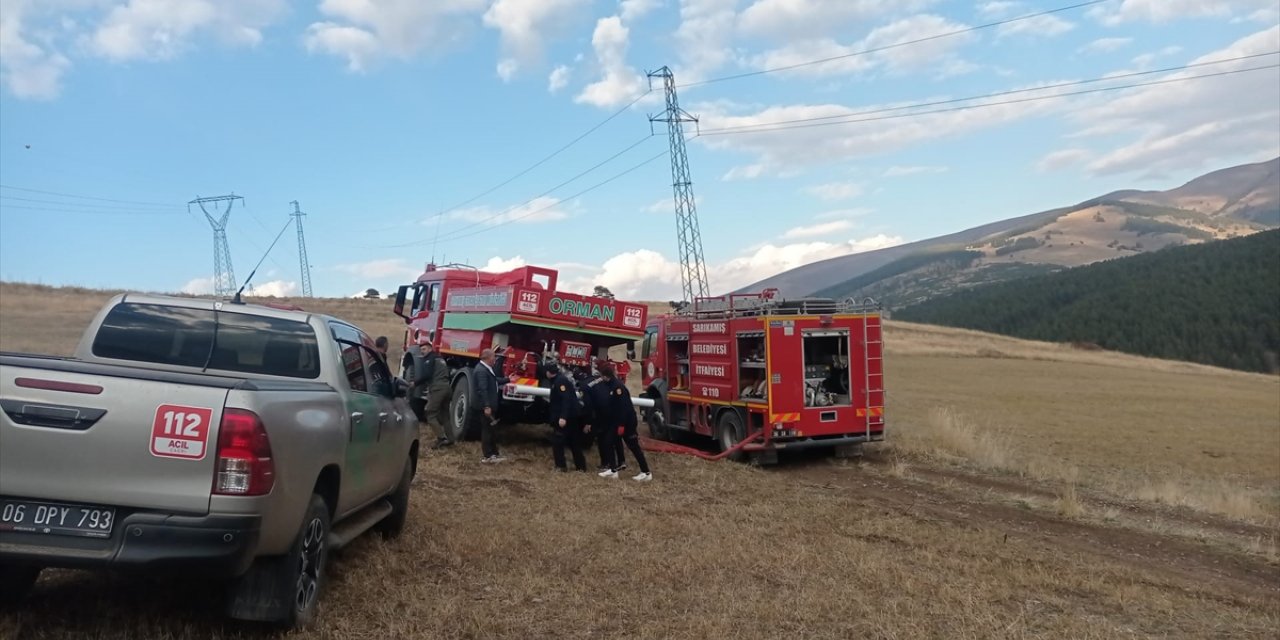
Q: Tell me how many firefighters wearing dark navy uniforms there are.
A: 3